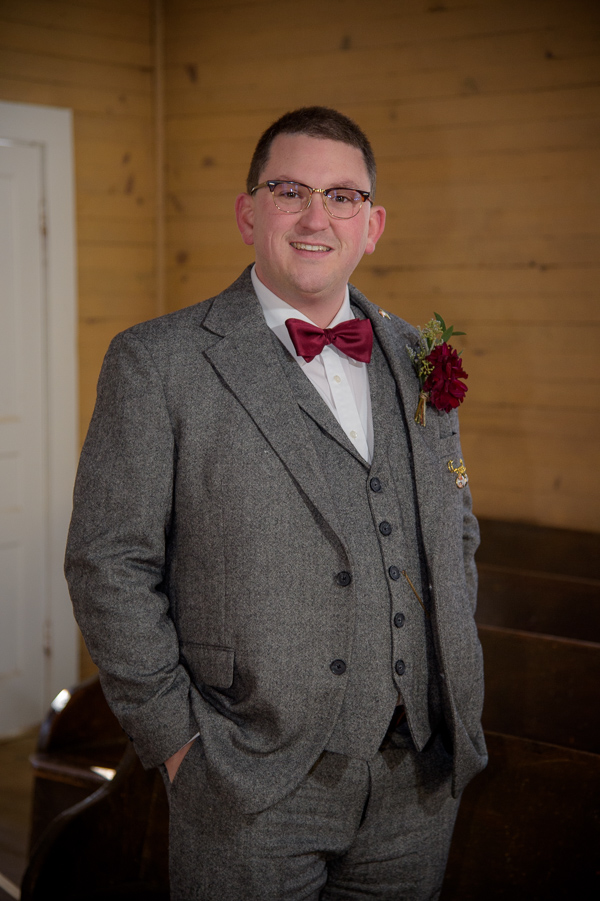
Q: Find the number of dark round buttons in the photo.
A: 7